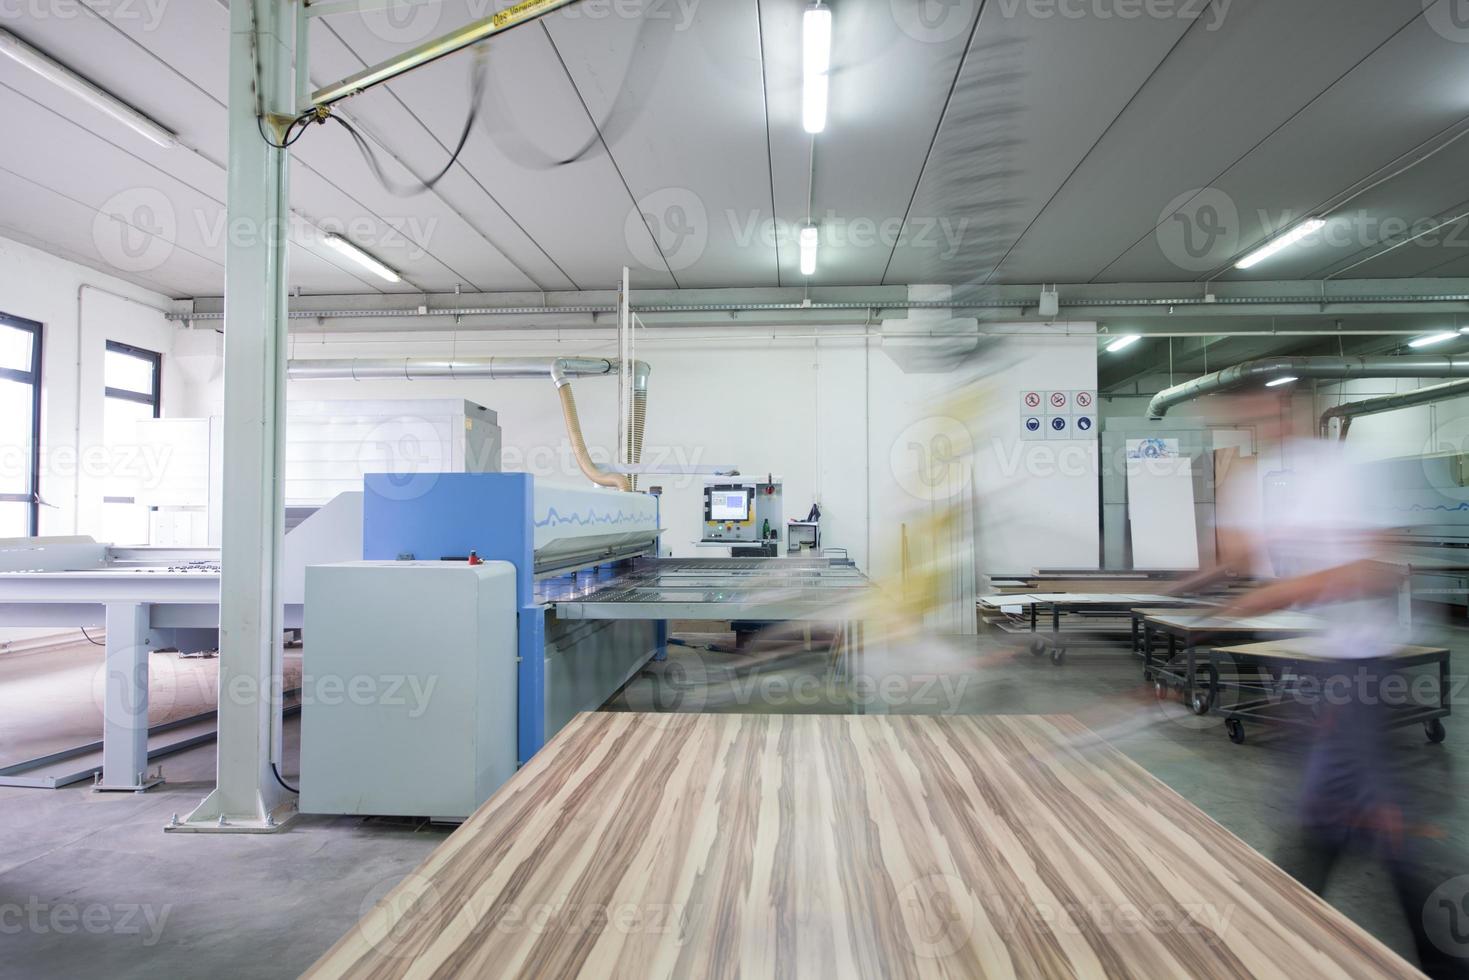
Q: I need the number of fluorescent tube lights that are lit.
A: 7